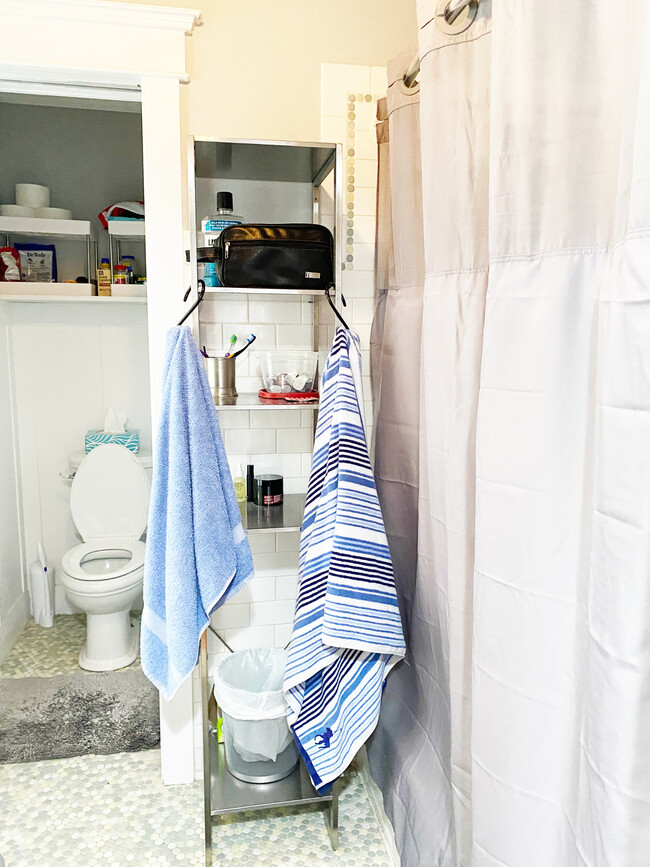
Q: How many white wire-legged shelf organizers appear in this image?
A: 2